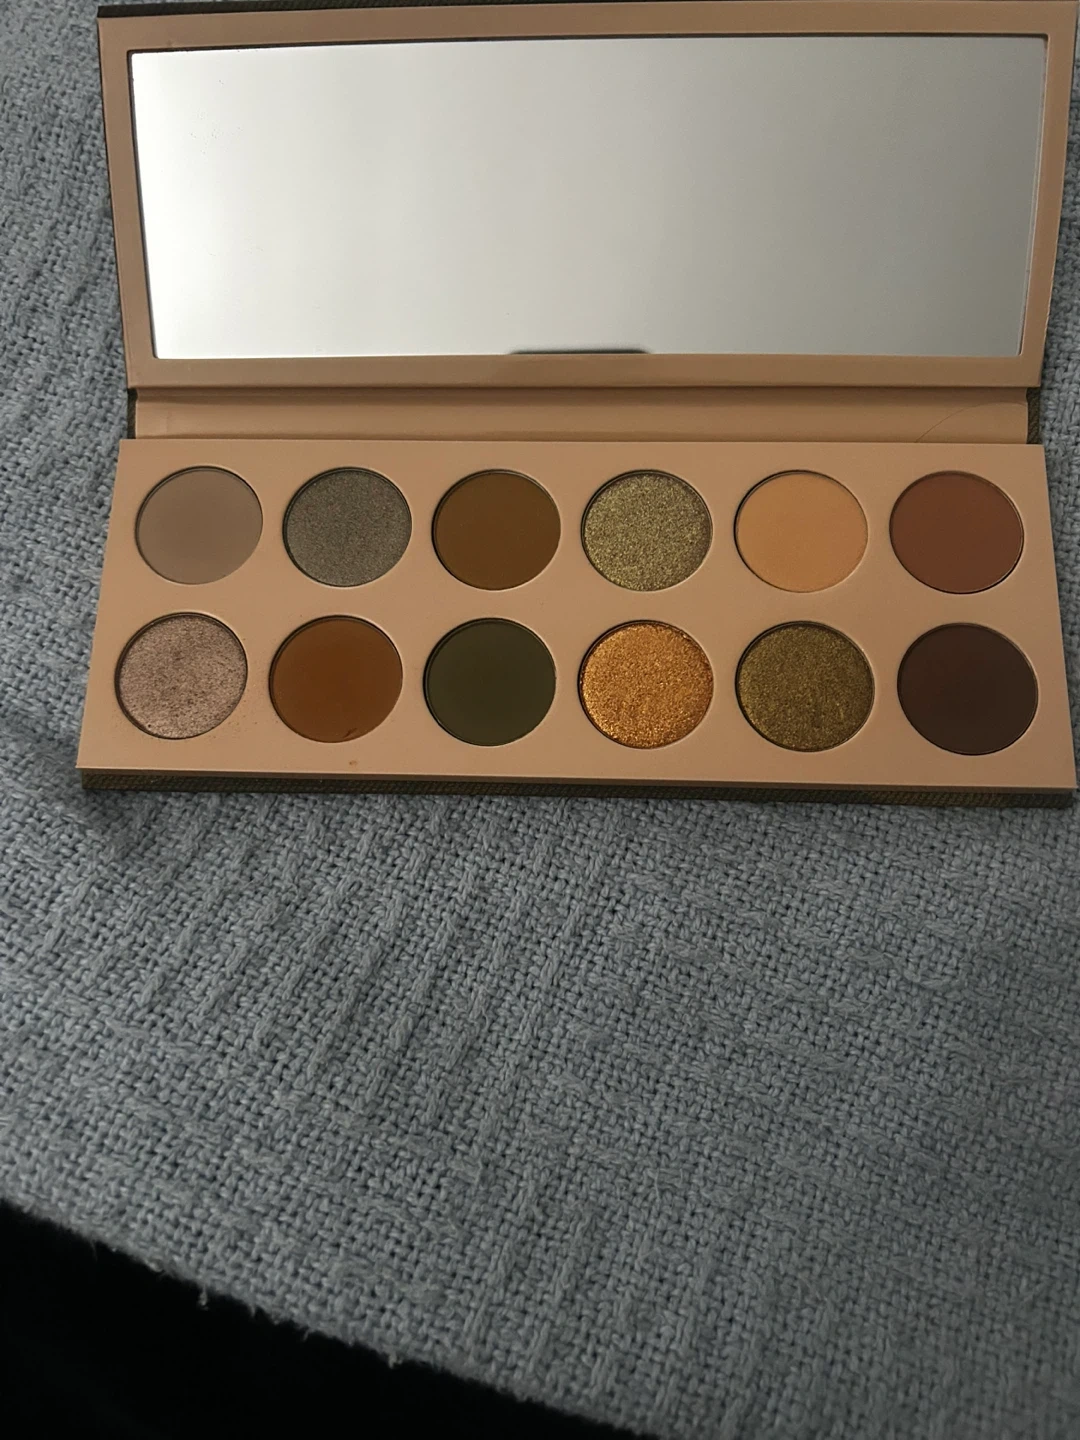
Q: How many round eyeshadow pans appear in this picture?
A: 12